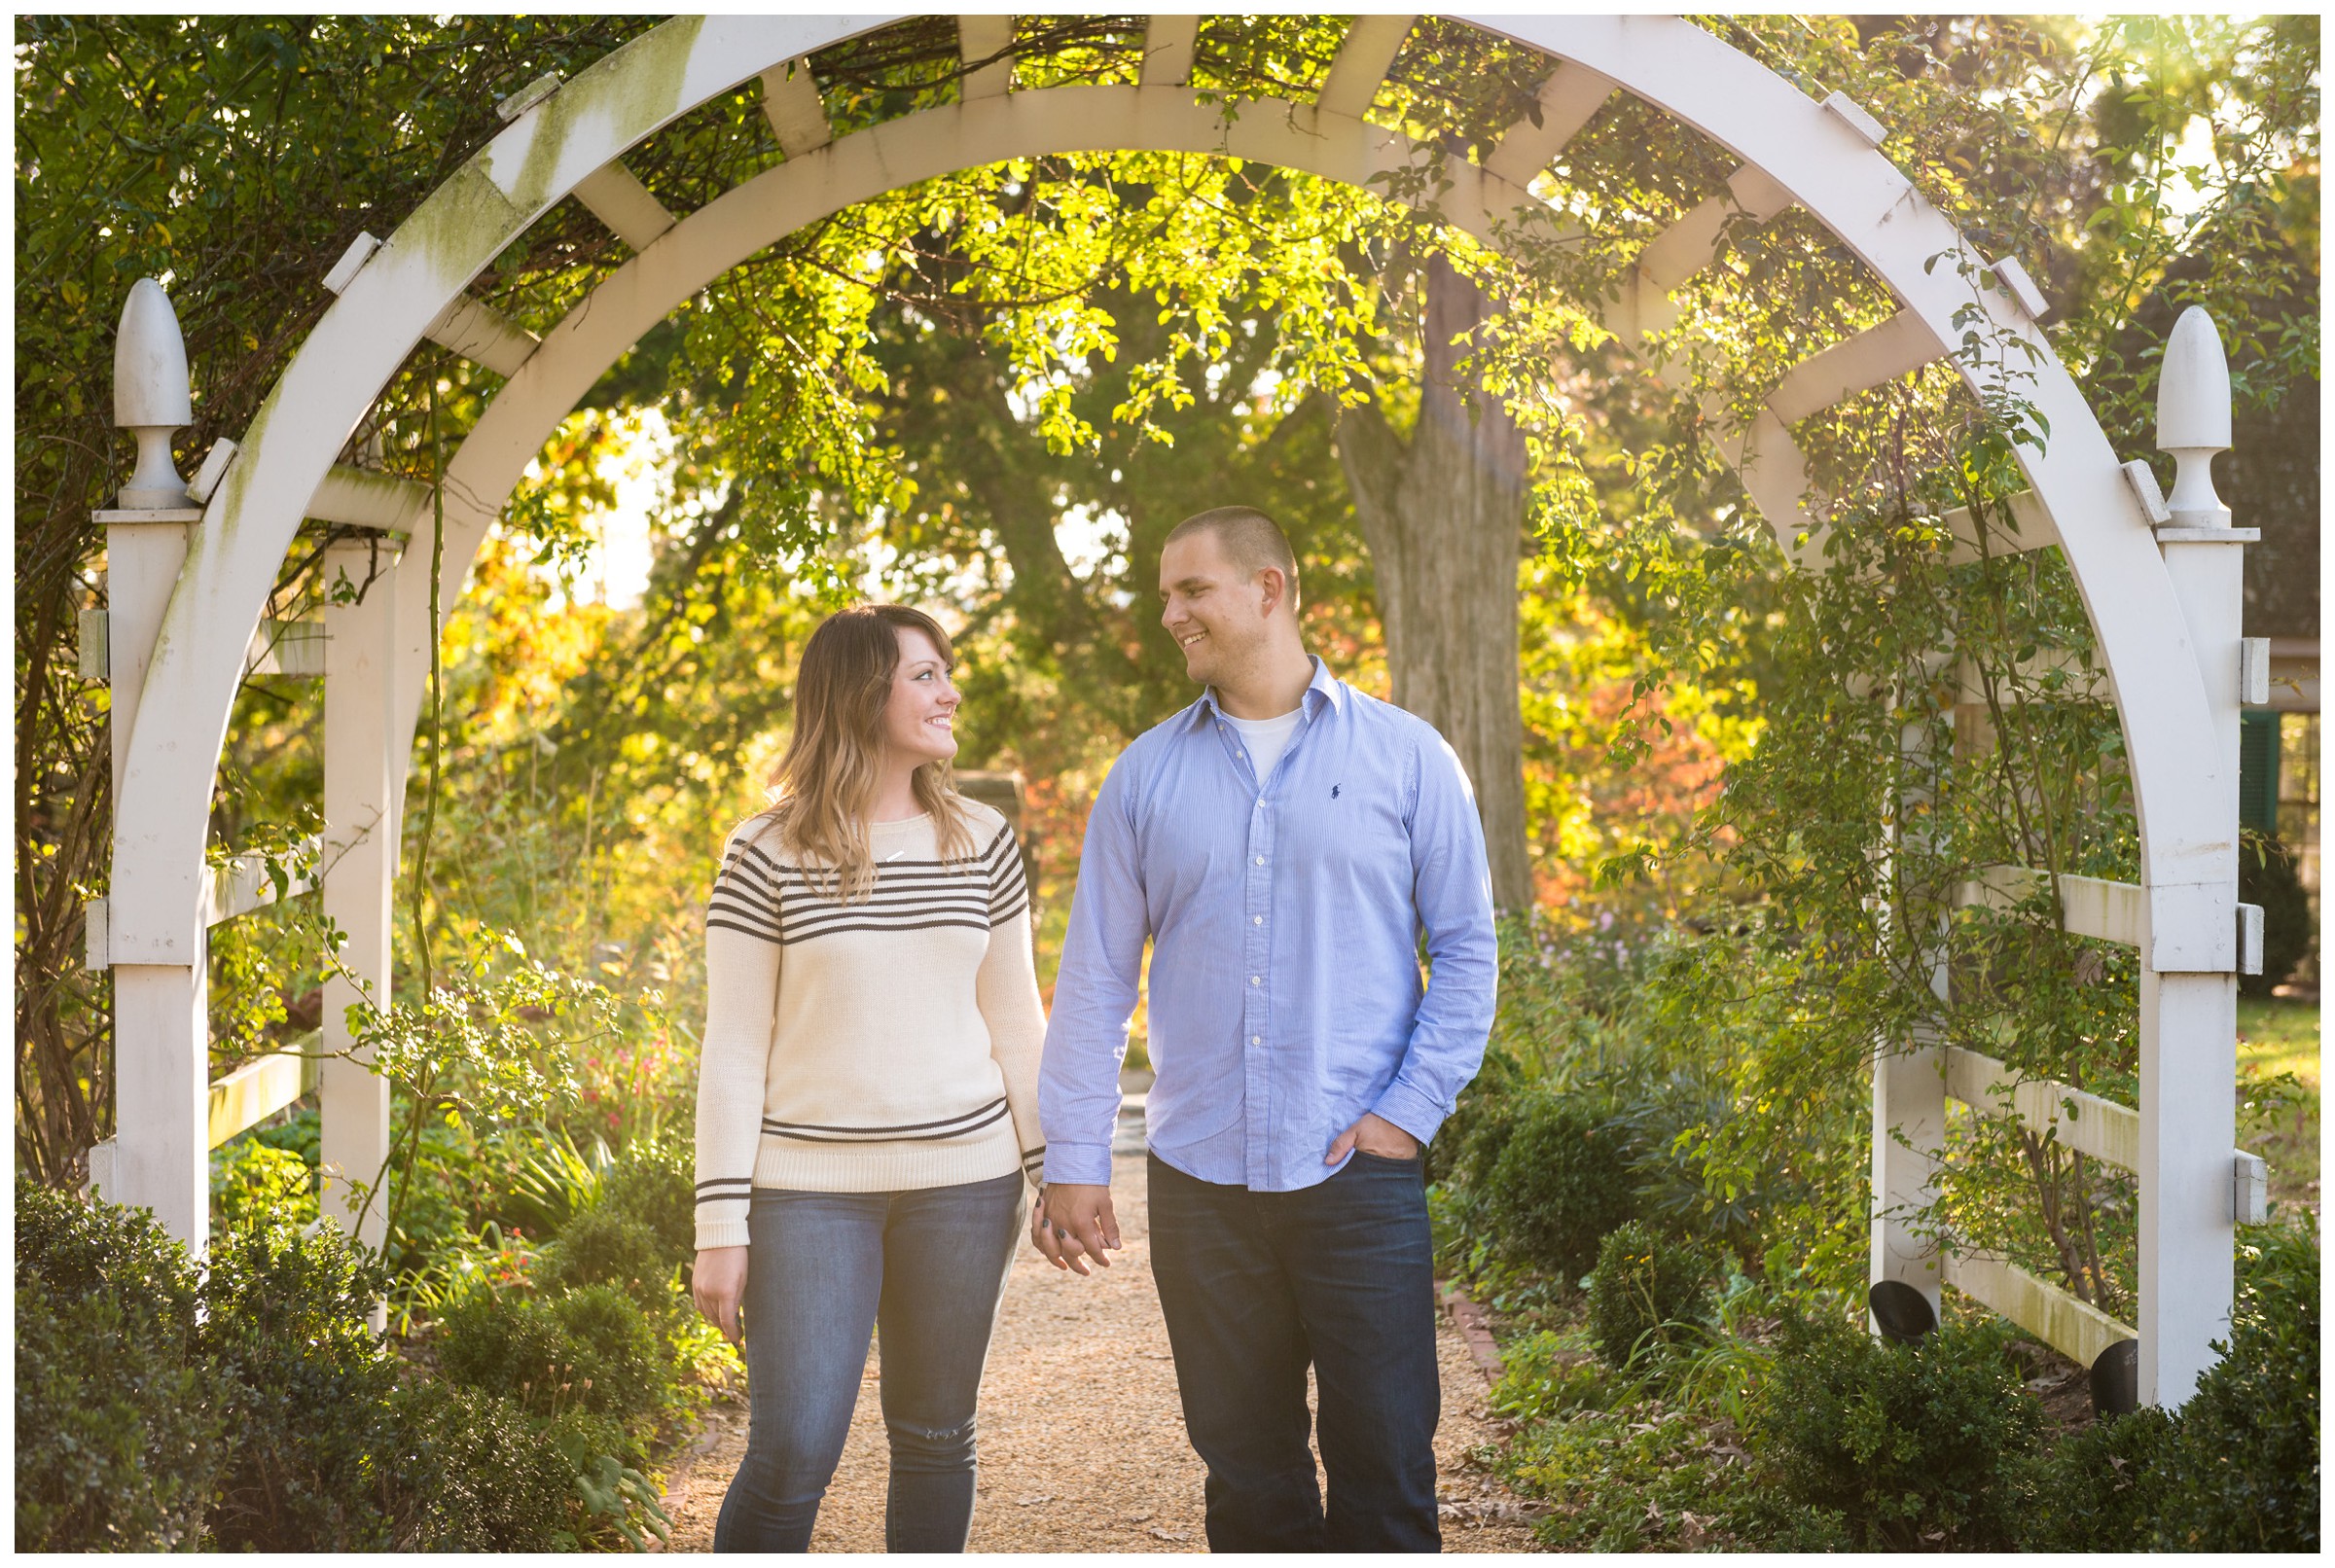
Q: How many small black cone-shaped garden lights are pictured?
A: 2